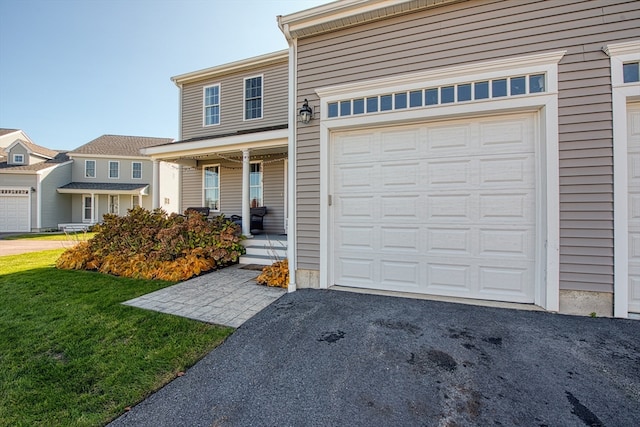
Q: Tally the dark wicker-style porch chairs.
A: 2